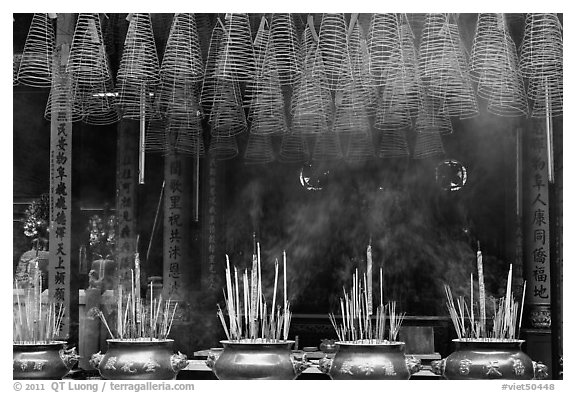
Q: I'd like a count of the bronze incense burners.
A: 5